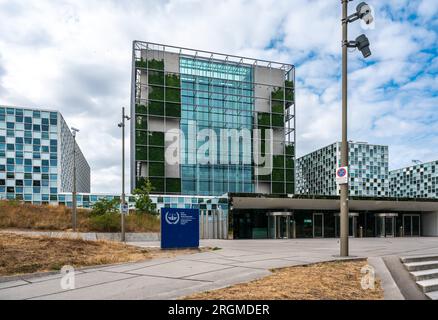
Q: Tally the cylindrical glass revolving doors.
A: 3